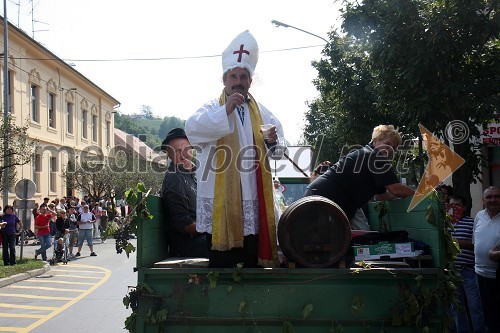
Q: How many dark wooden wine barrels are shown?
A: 1